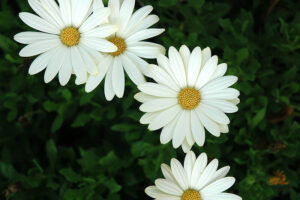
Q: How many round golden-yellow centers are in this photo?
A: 4